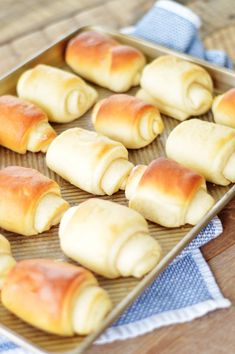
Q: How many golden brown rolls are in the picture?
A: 7